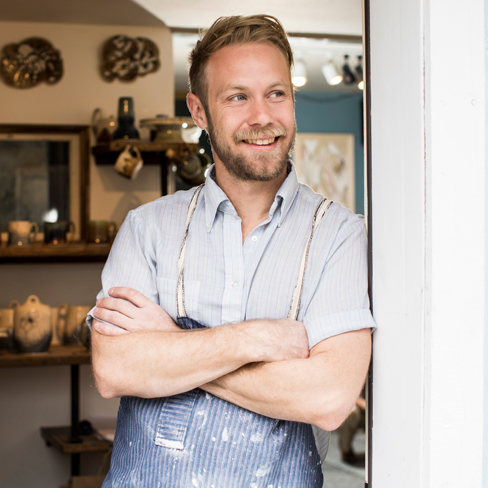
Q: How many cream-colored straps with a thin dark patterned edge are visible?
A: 2